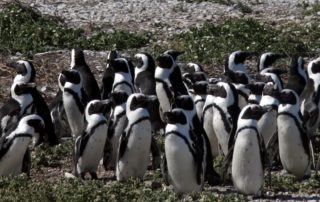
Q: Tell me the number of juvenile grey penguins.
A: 0